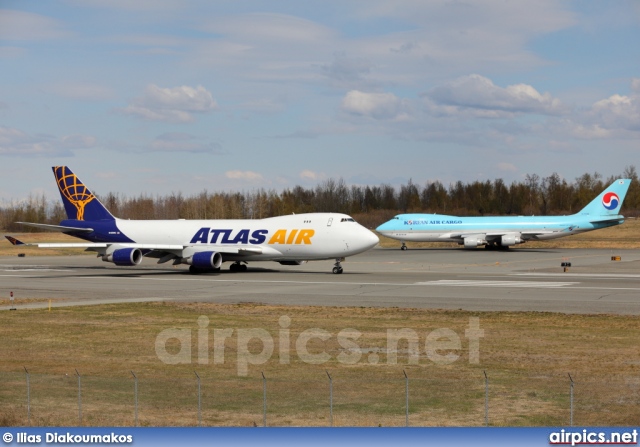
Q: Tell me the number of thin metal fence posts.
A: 9